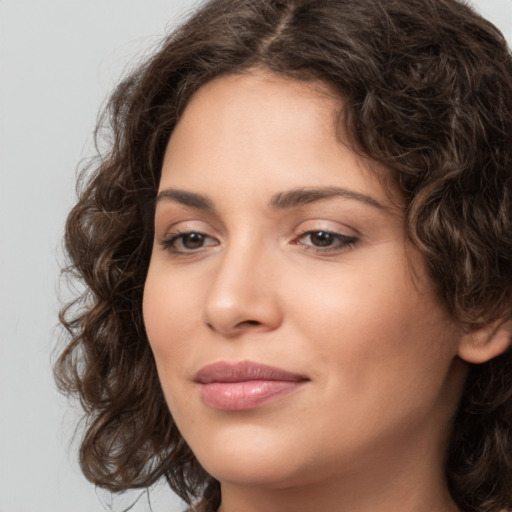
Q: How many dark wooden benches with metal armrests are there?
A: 0